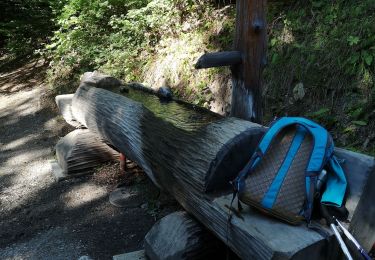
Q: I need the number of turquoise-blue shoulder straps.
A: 2